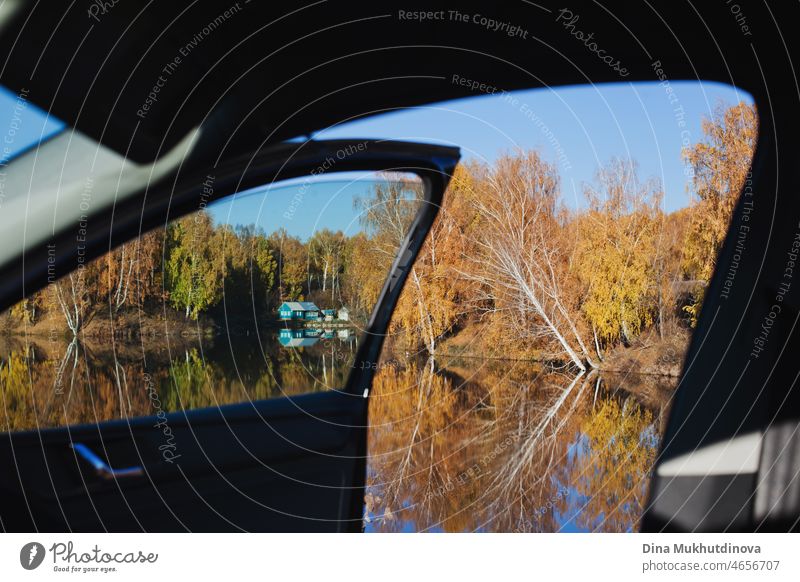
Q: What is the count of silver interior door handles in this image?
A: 1